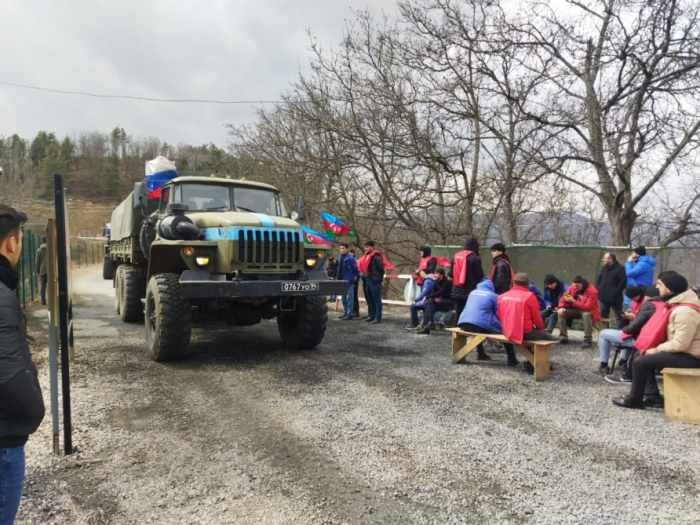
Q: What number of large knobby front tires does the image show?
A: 2